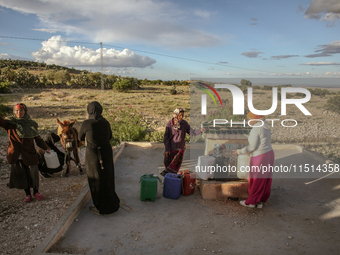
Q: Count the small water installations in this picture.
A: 1